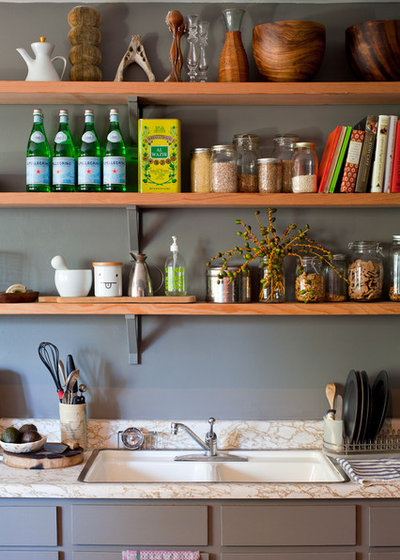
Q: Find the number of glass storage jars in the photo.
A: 10